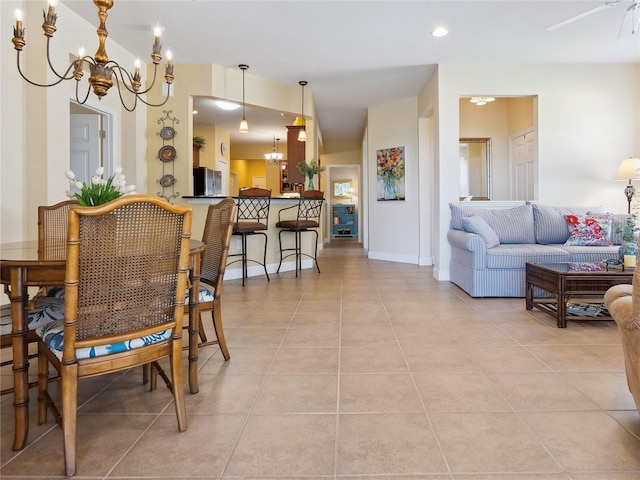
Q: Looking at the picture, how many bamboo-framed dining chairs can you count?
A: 4